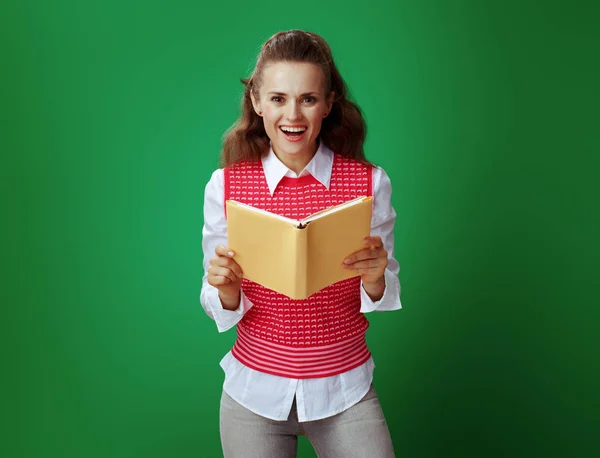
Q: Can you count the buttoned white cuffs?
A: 0